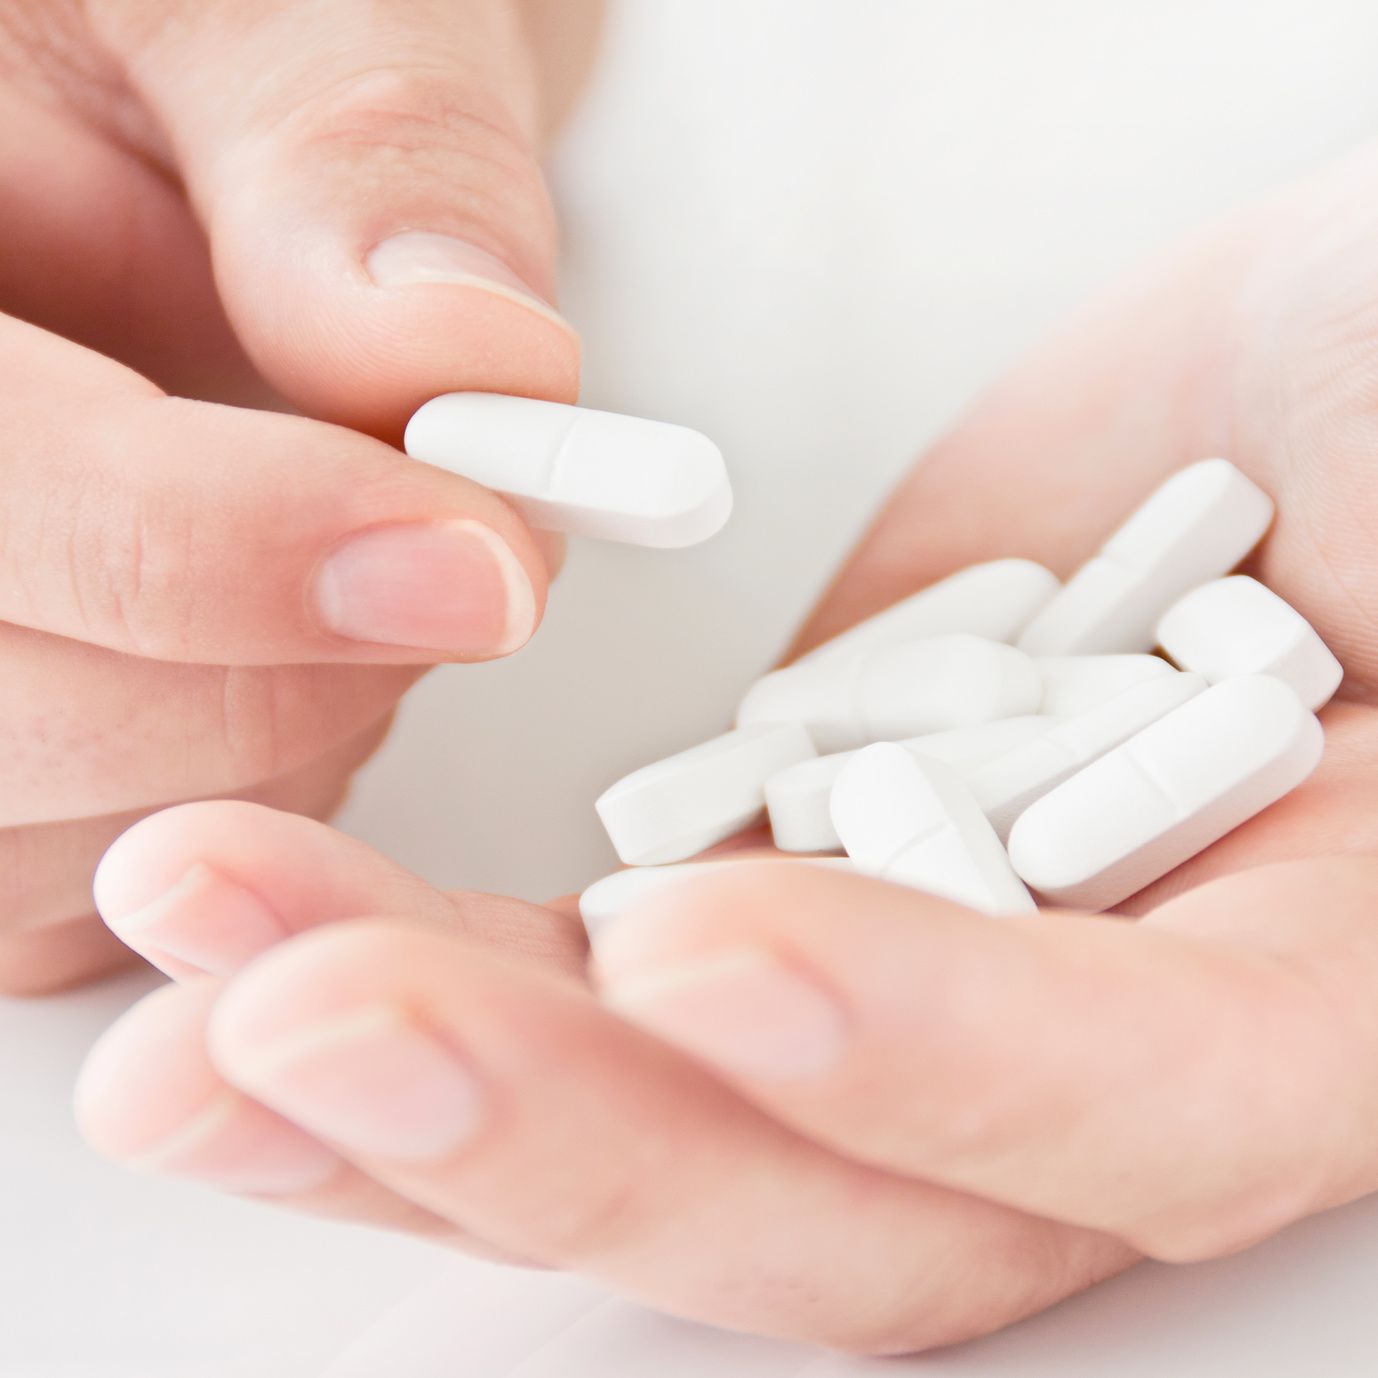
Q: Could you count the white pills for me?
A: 12